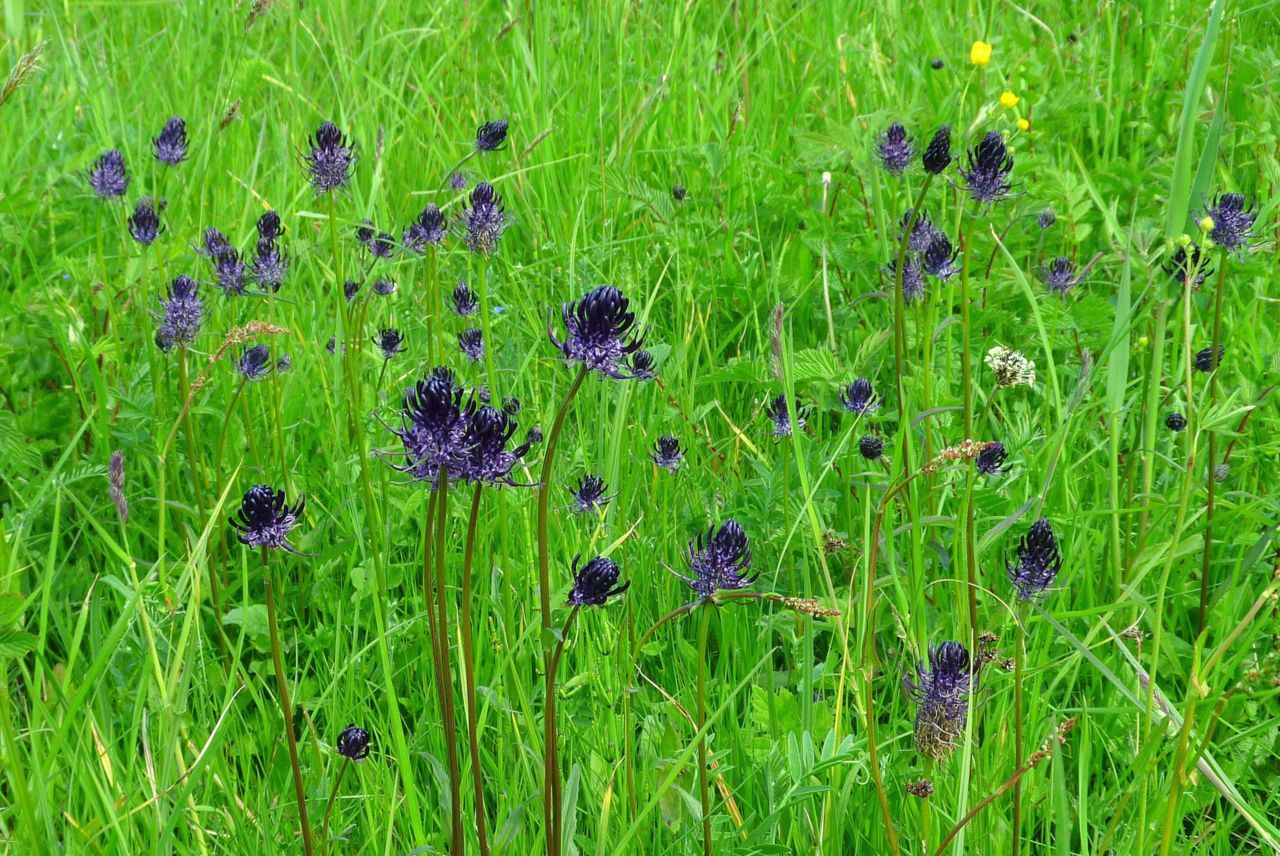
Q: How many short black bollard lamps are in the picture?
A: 0